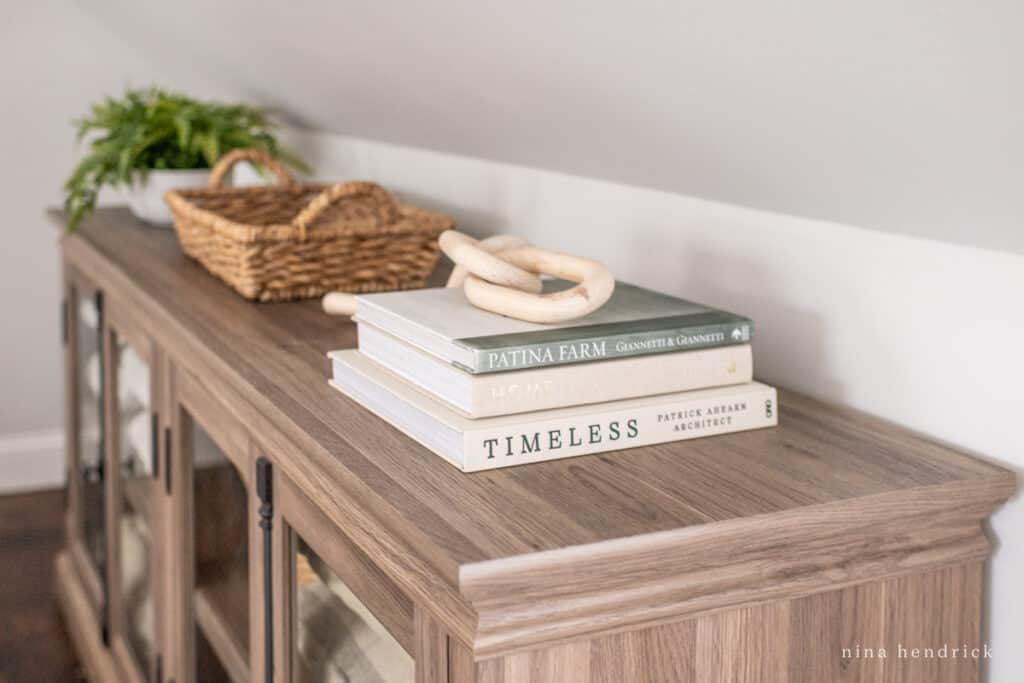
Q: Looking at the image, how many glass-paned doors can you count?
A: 4